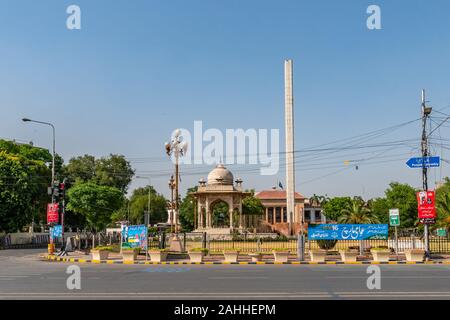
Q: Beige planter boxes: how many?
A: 11